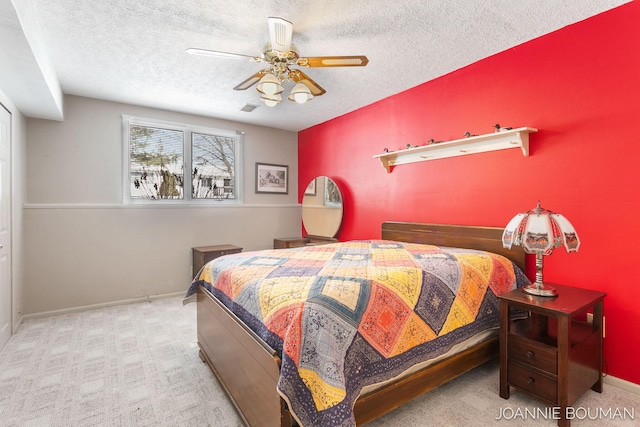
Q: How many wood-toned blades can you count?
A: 3